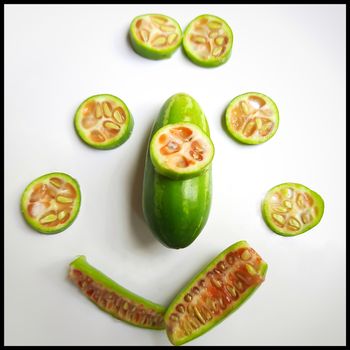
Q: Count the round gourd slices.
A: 7